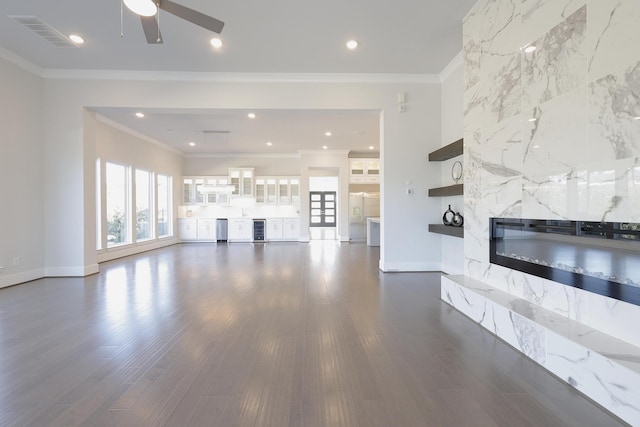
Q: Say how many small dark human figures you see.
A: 0